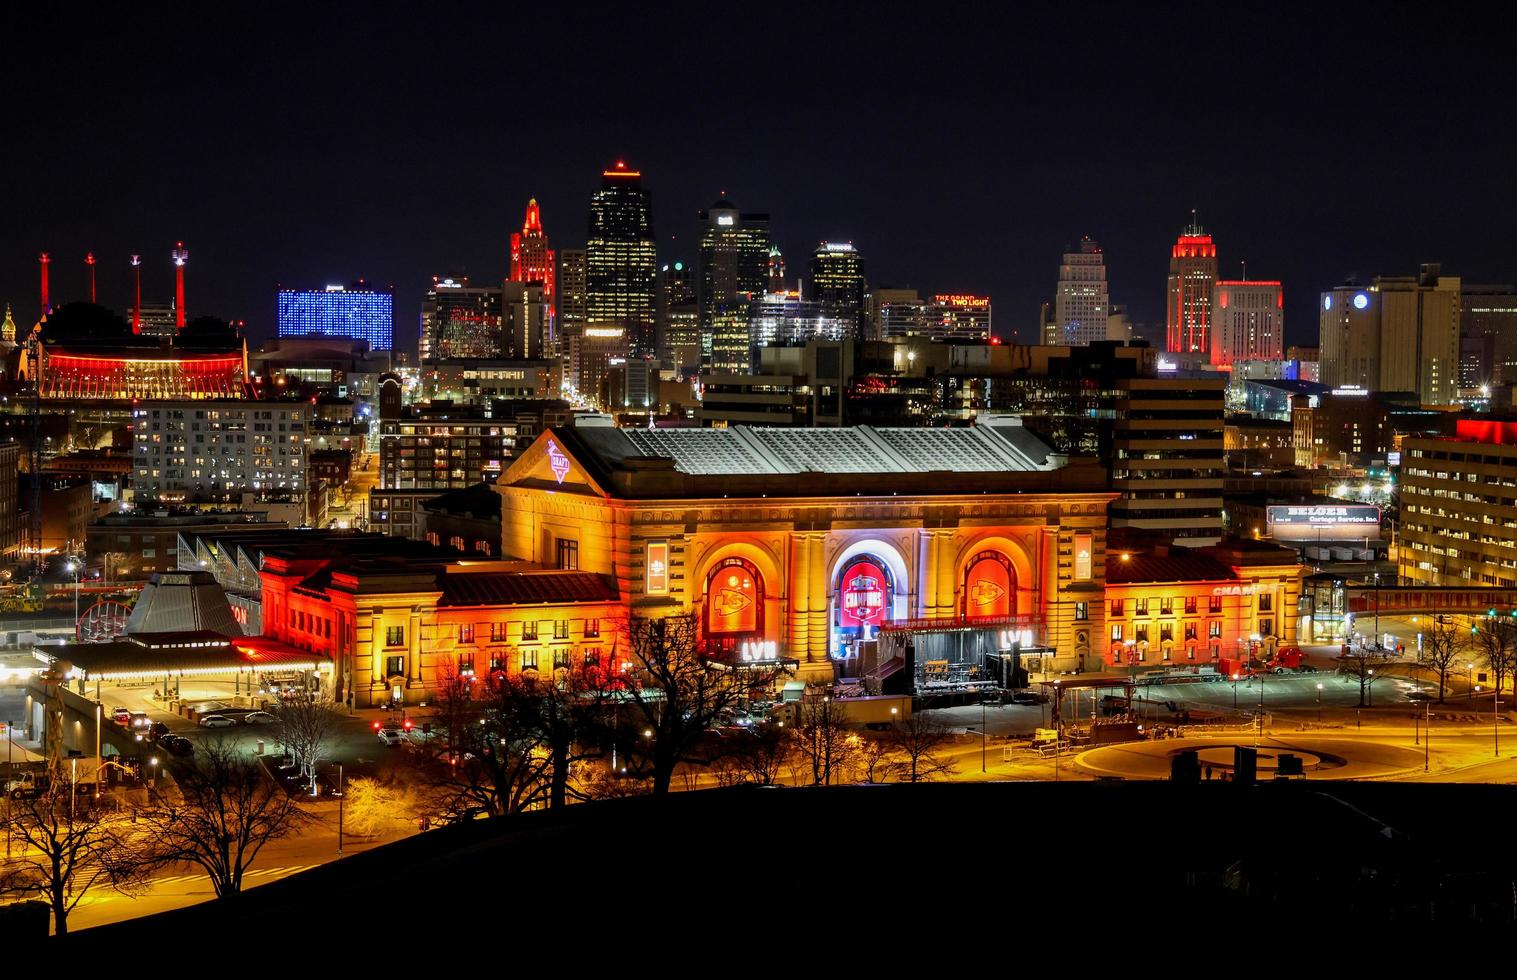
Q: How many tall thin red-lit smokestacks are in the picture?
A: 4